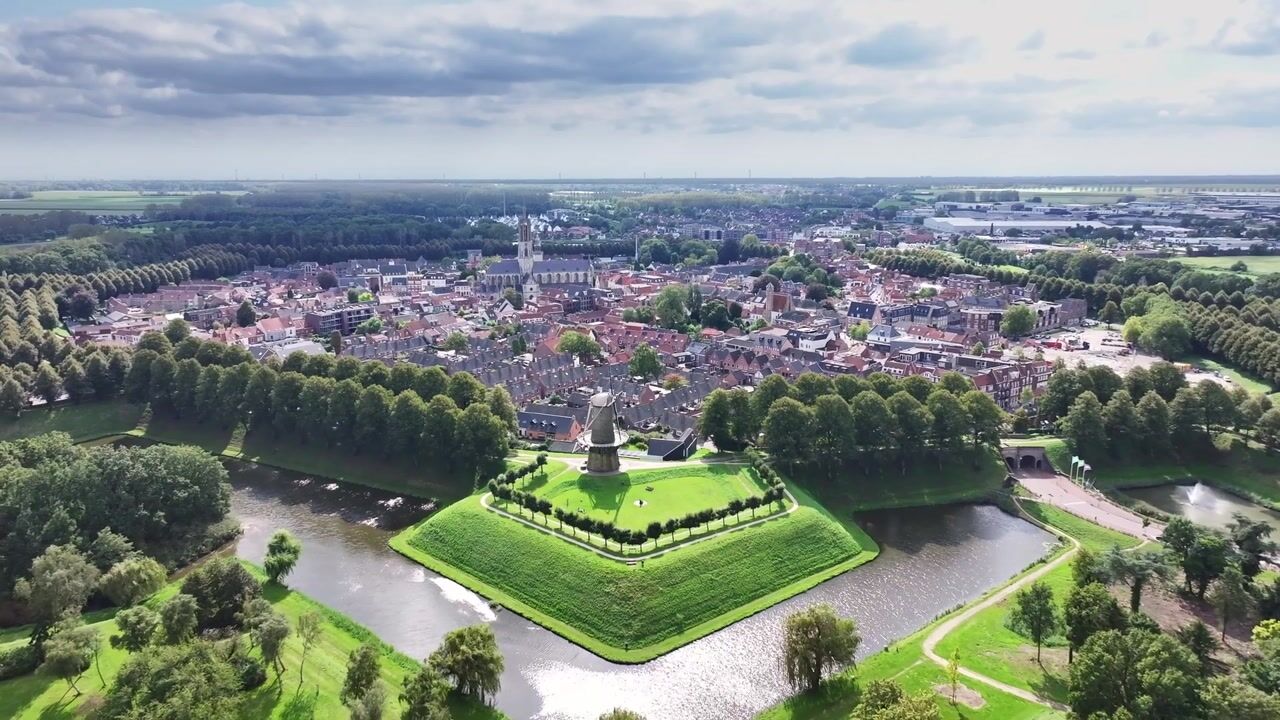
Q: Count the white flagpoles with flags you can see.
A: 3